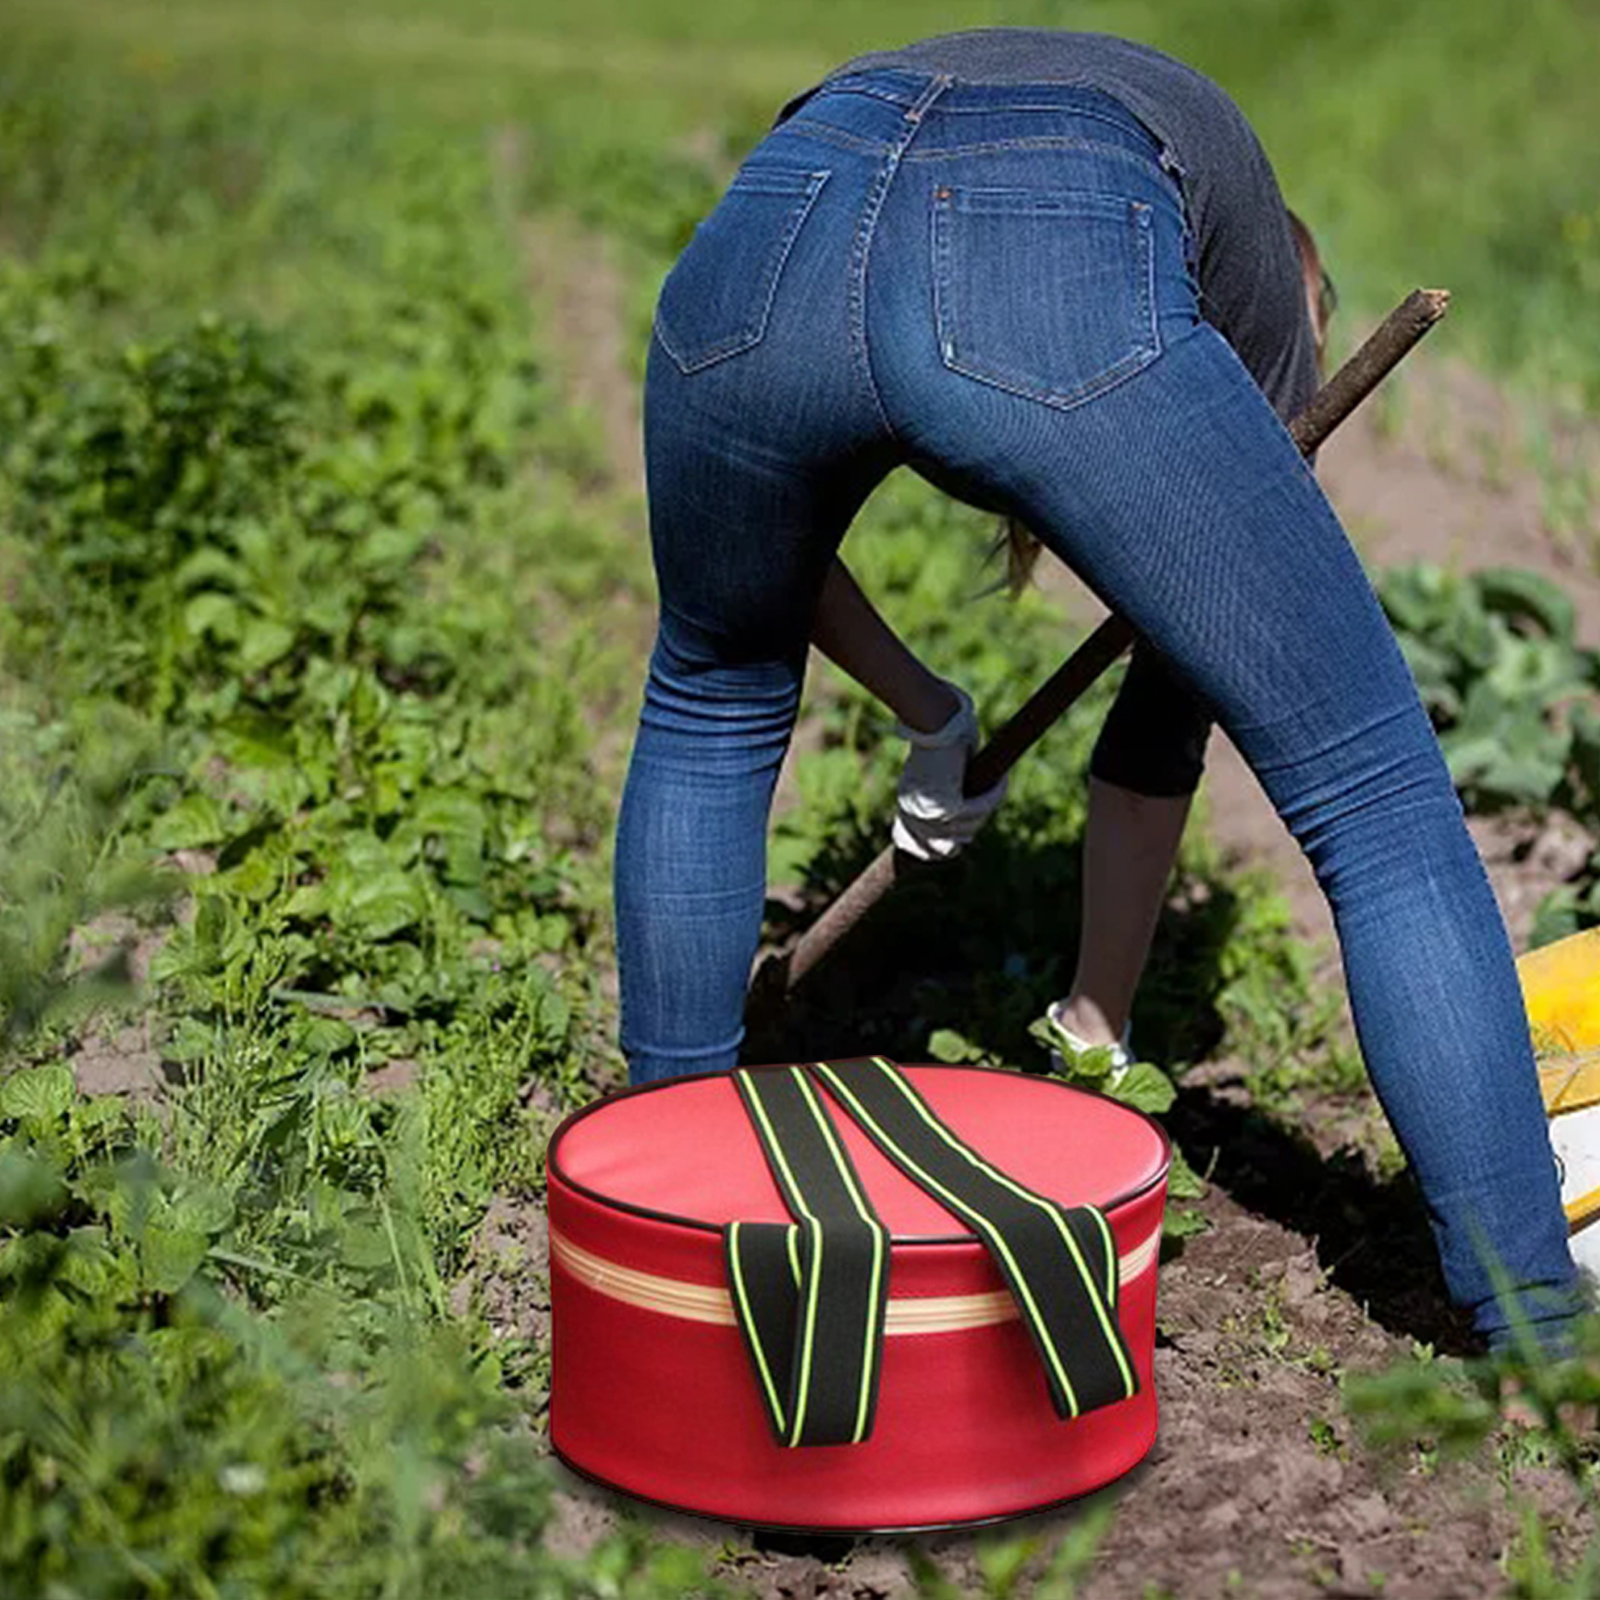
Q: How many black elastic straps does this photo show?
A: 2